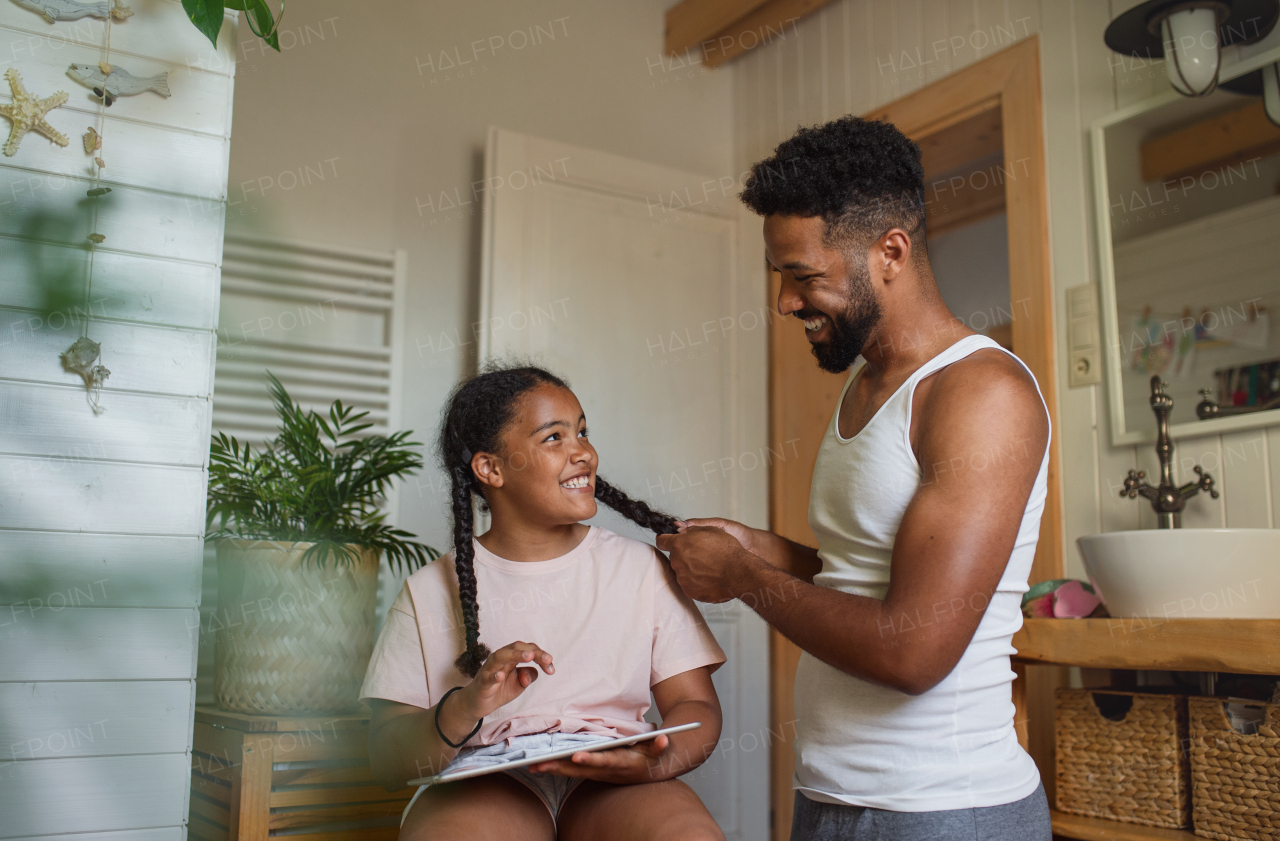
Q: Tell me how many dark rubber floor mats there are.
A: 0